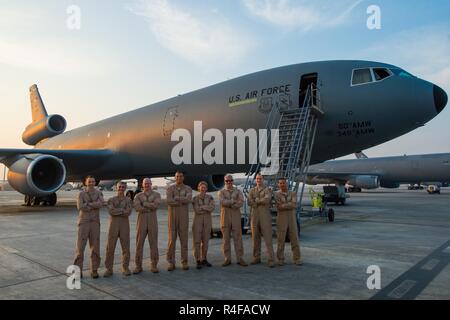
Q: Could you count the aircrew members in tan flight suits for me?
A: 8